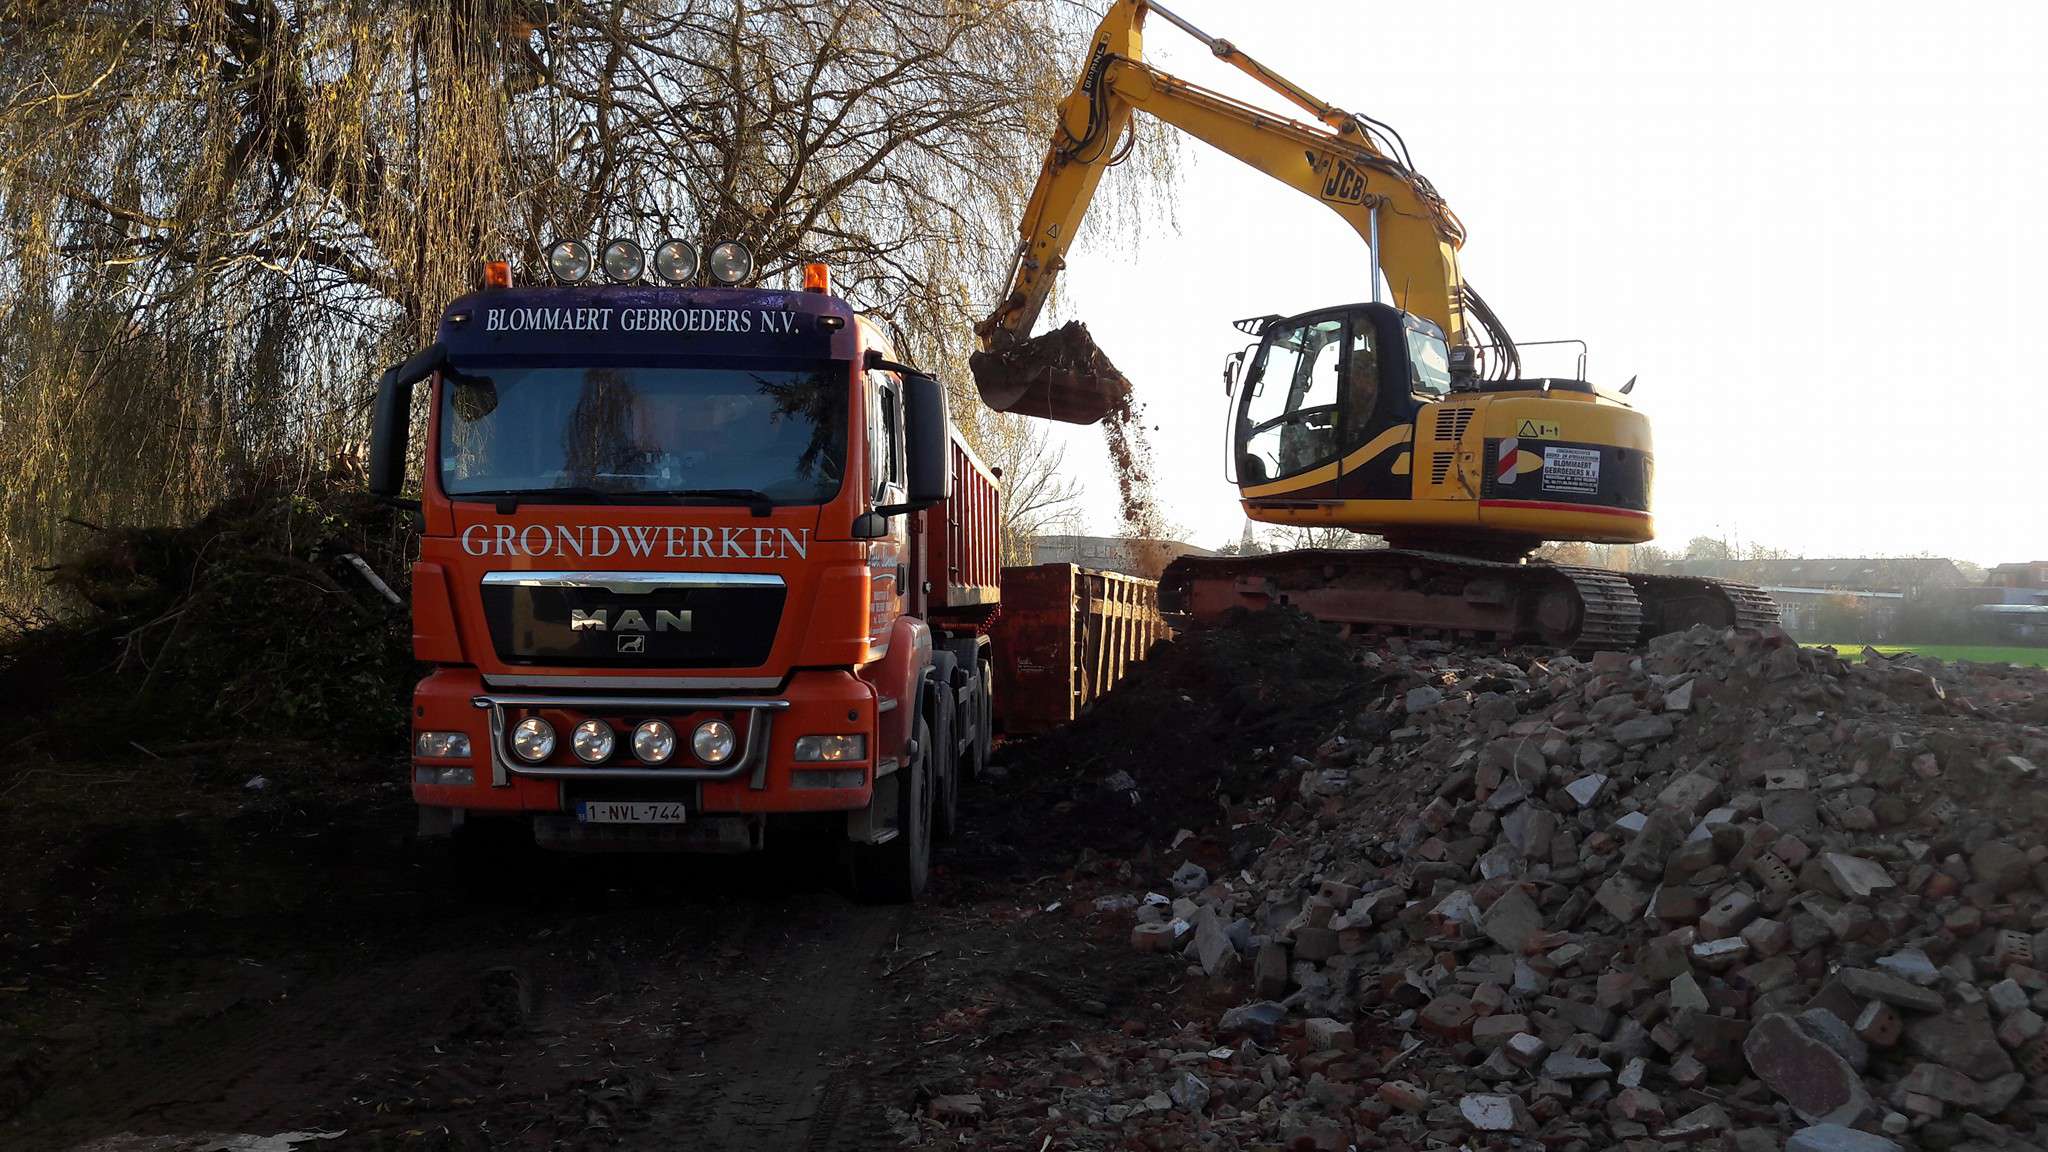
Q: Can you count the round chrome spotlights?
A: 8